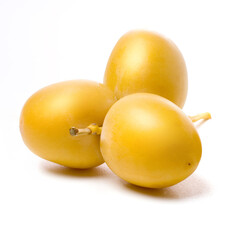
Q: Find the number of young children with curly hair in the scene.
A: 0